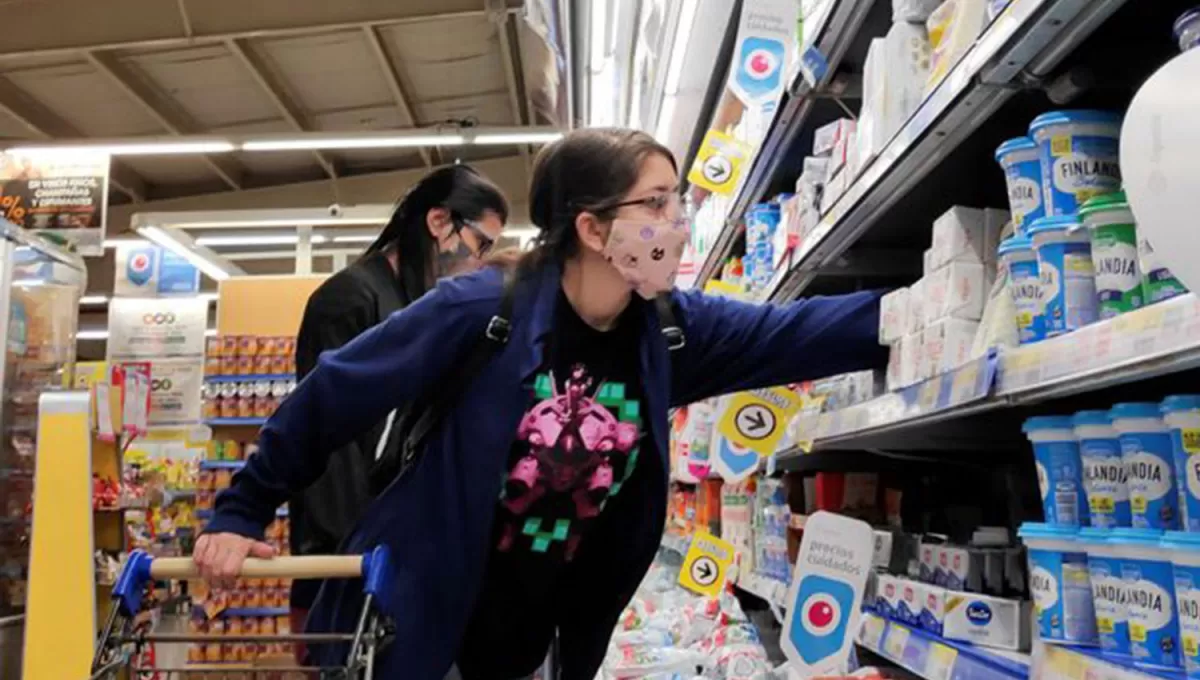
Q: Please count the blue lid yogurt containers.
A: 12